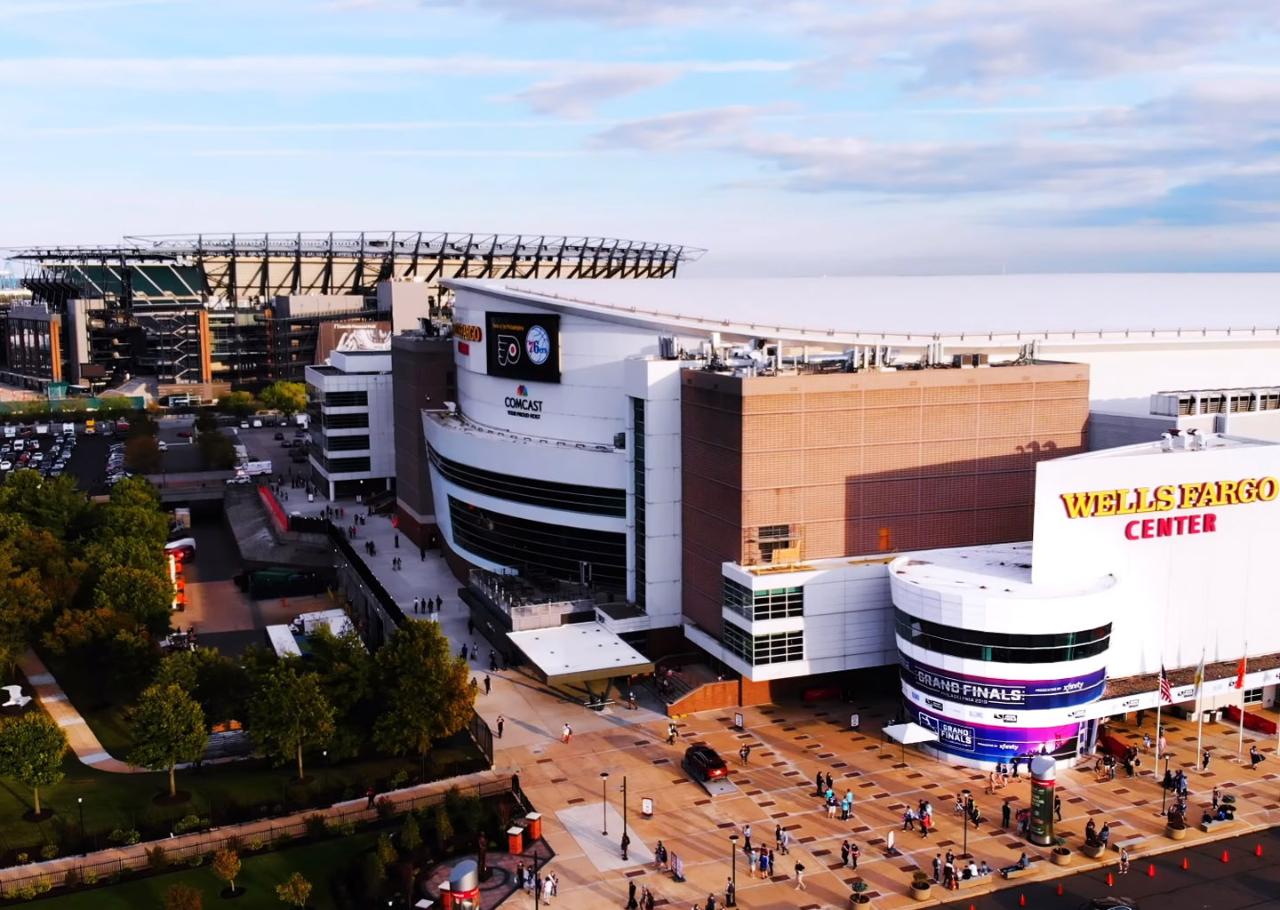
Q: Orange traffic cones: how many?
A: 8